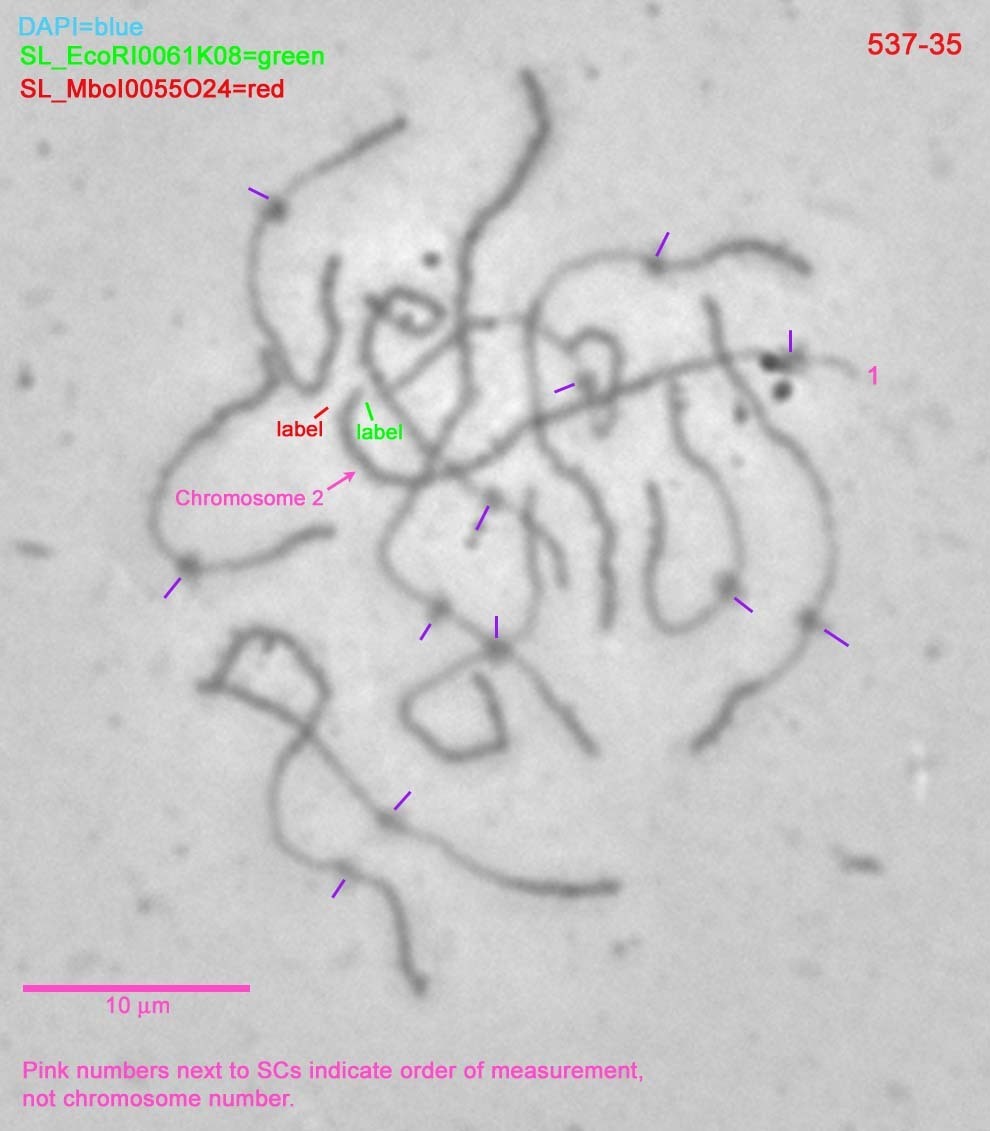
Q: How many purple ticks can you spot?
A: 12